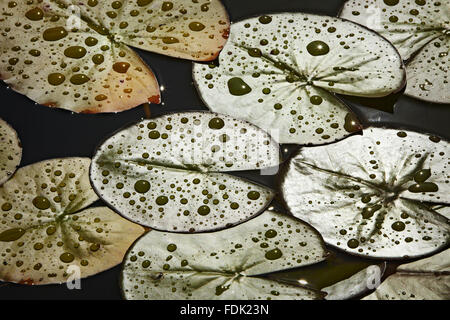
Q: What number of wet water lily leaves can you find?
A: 9